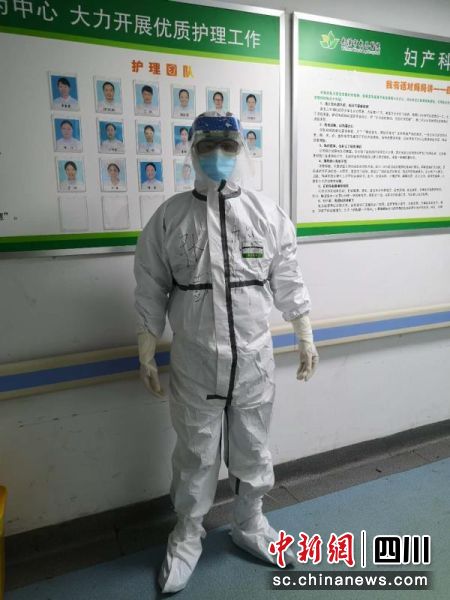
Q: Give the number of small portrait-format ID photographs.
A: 15